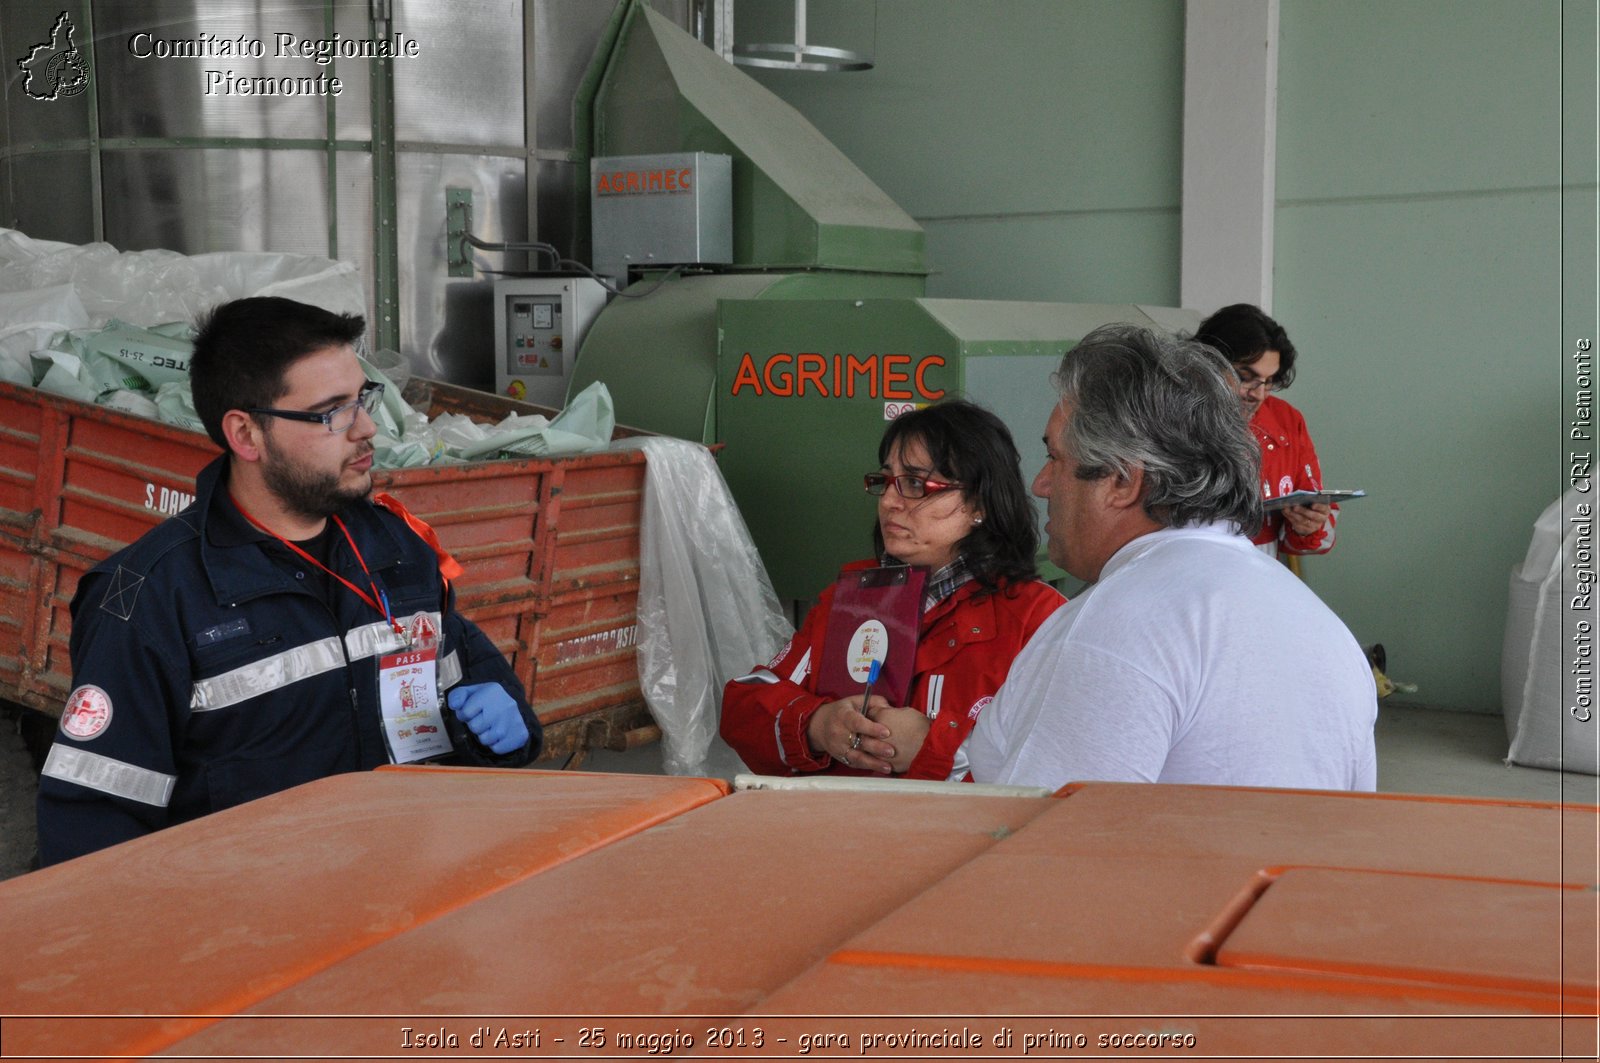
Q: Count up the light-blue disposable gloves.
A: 1